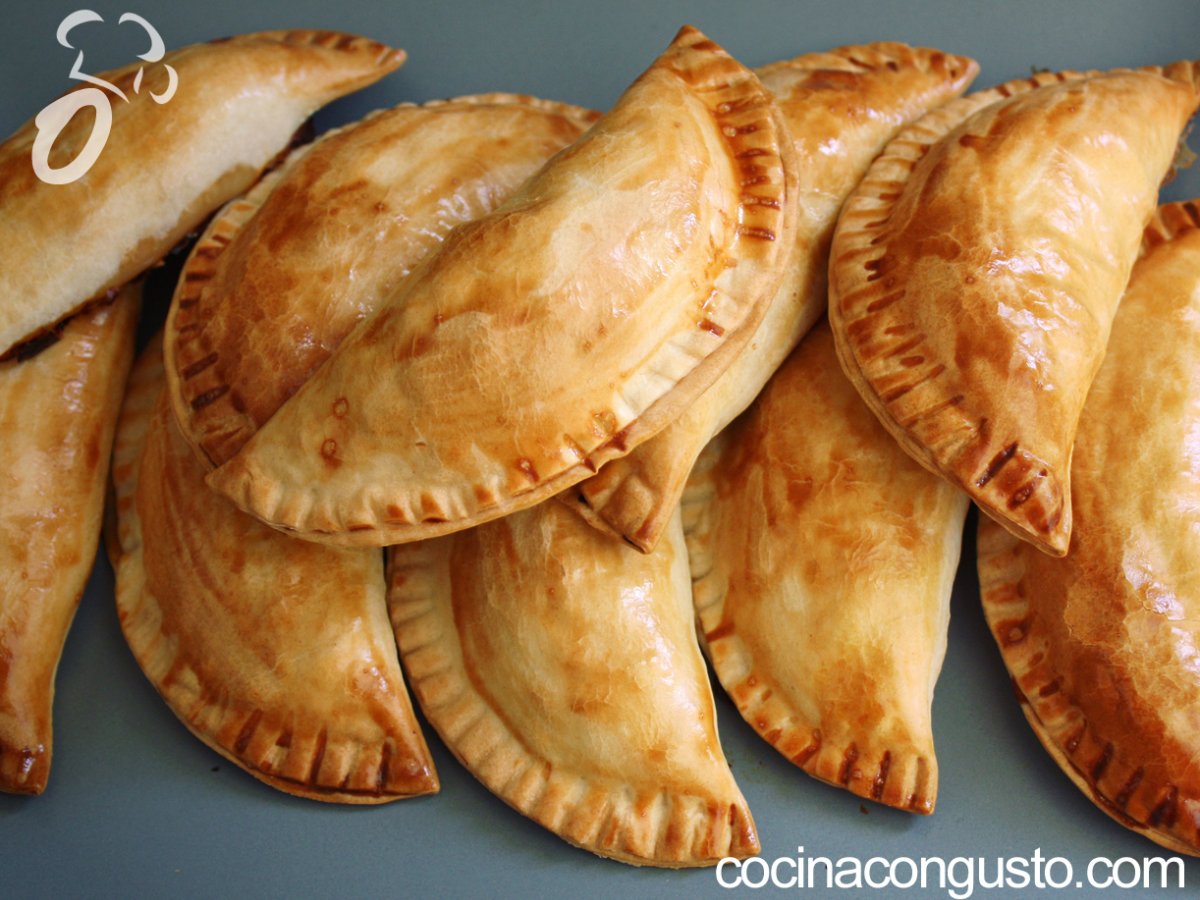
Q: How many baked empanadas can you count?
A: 10